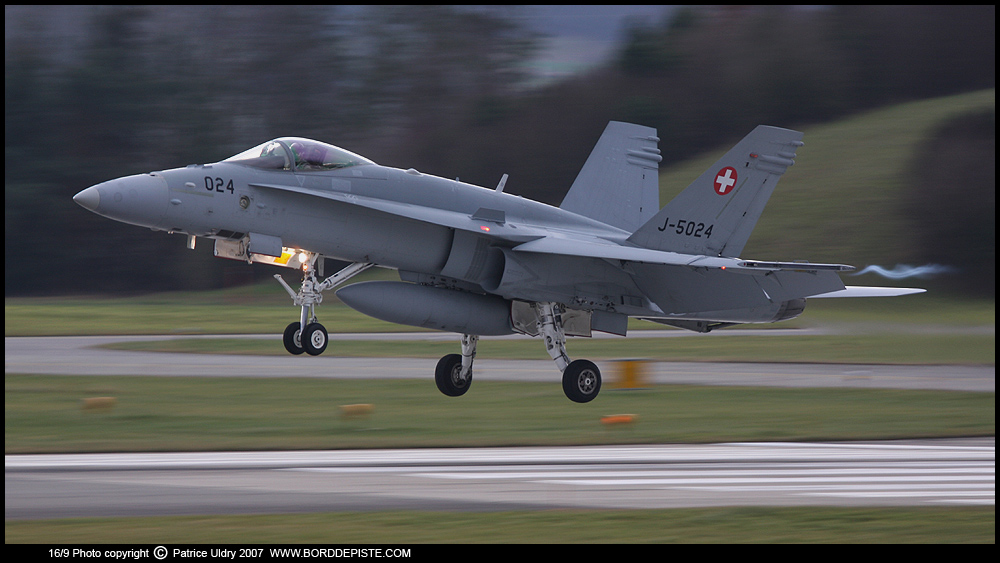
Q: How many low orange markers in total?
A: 3